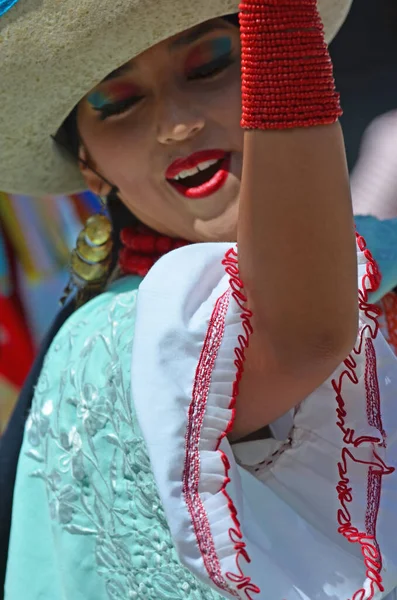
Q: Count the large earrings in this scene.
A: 1